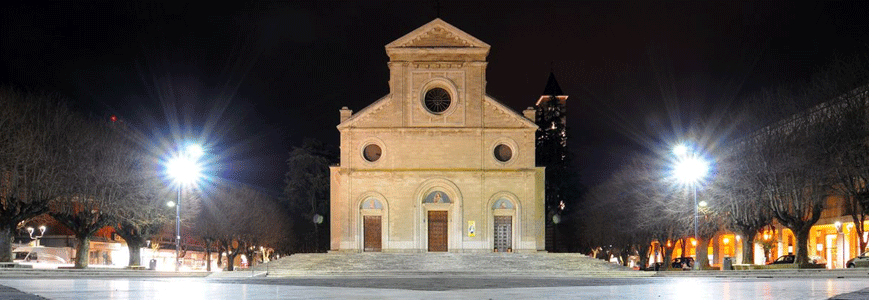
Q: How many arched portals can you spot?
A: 3